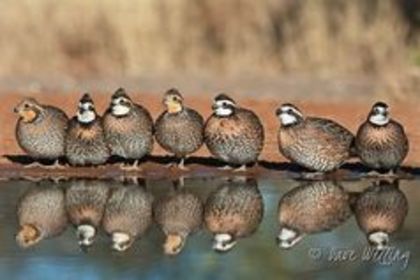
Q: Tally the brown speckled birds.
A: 7